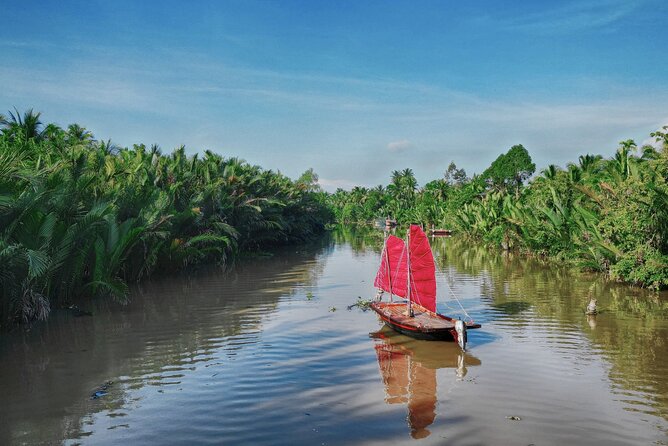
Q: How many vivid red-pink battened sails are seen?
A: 2